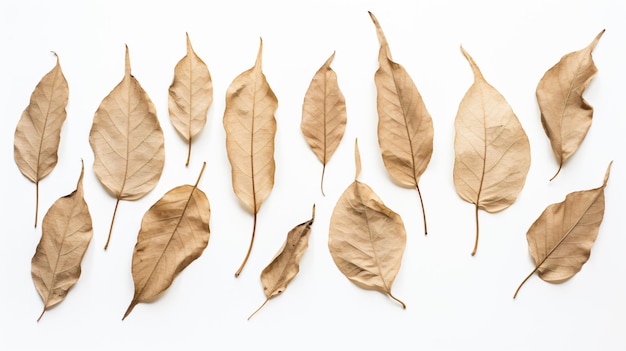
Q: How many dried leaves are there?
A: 13